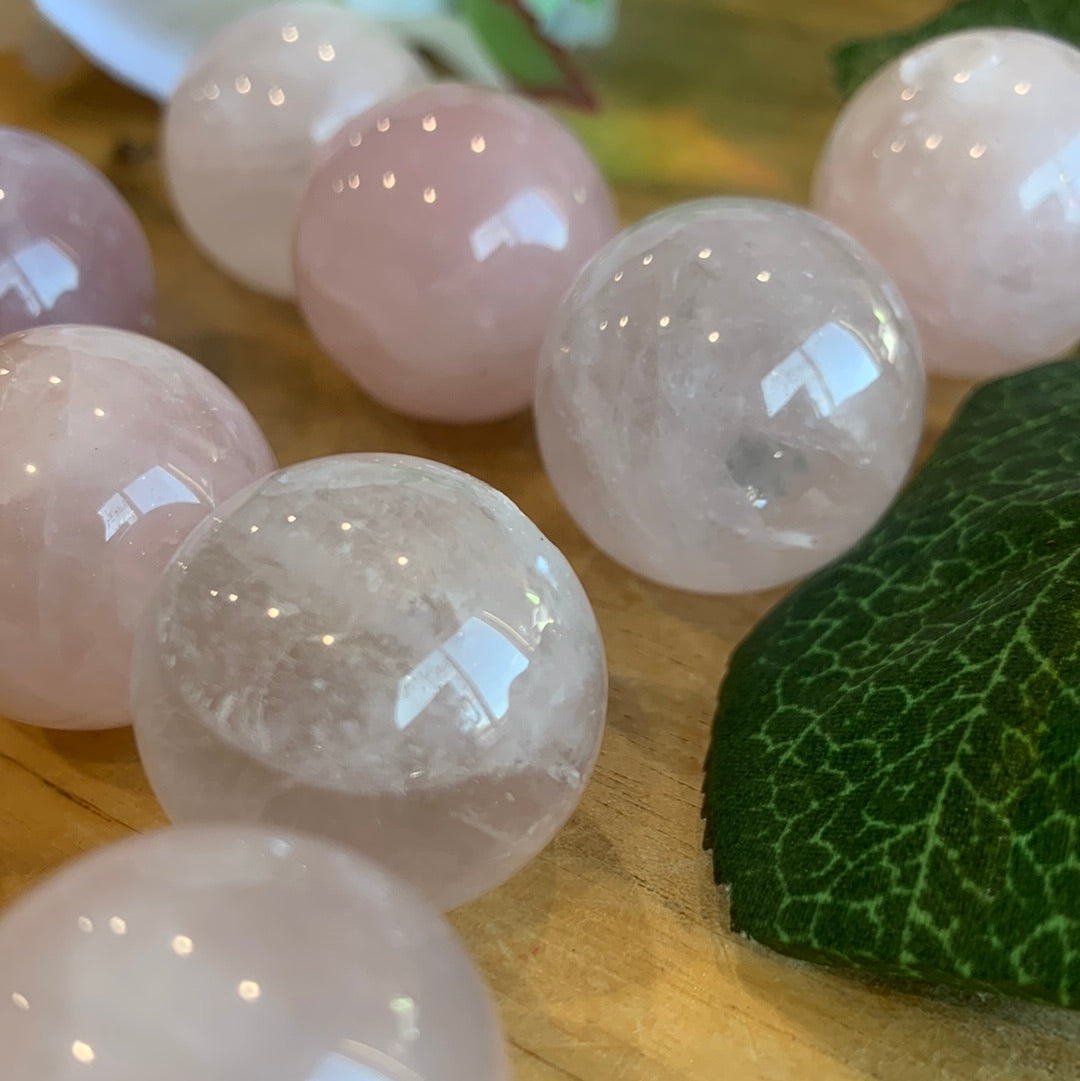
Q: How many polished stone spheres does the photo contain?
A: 8